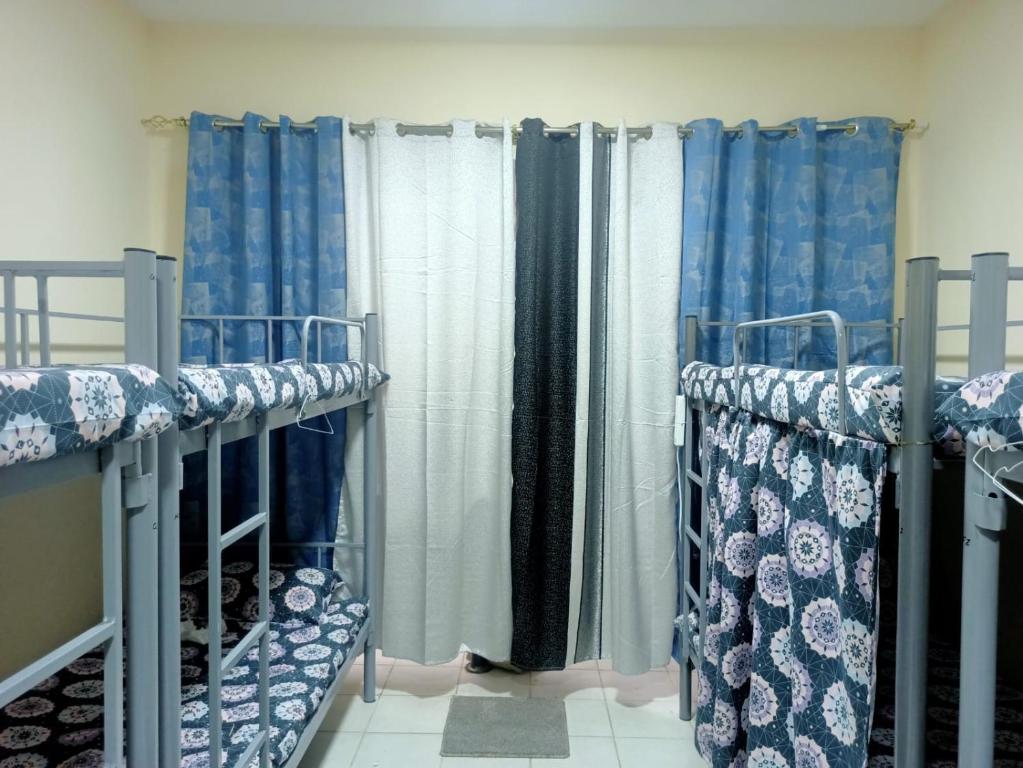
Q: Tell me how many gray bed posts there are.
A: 6